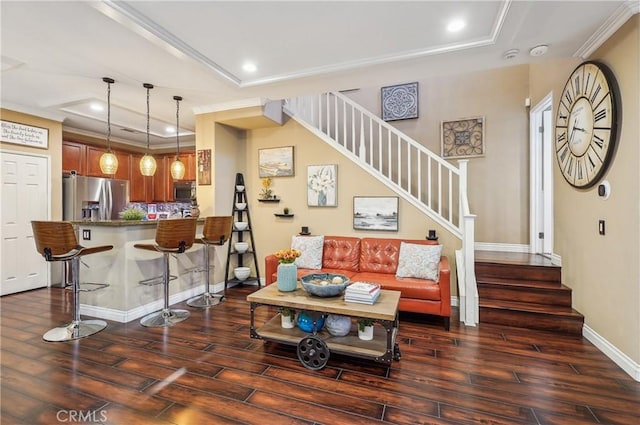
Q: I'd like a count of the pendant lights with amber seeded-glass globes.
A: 3